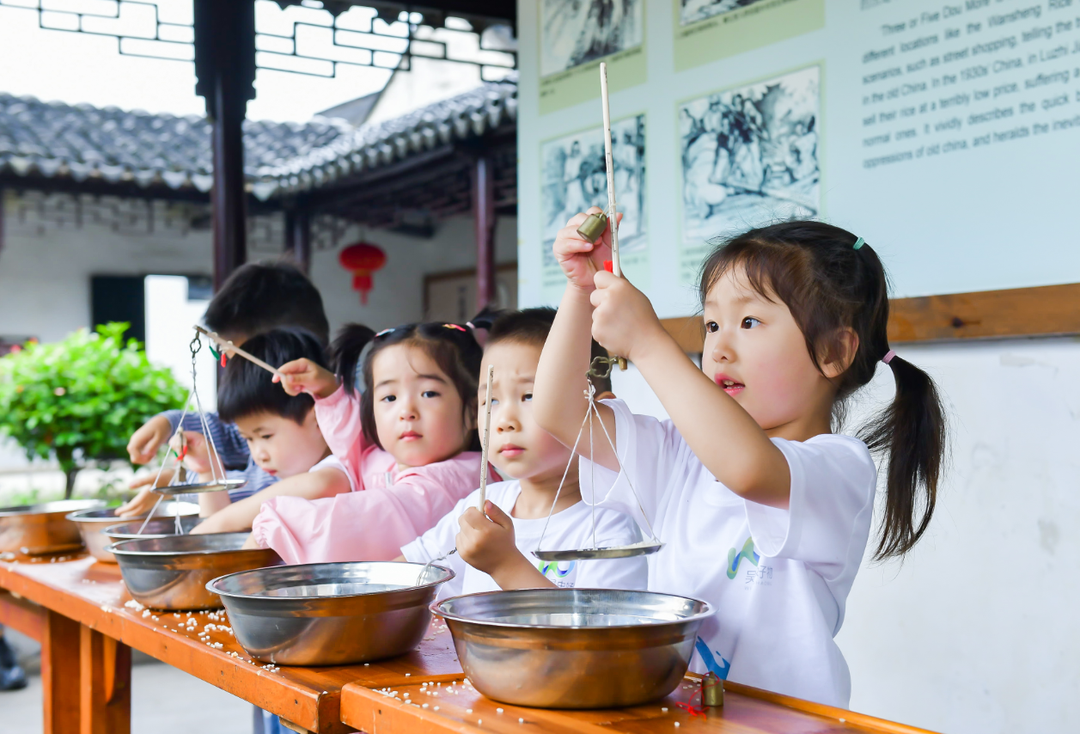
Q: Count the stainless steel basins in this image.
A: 6